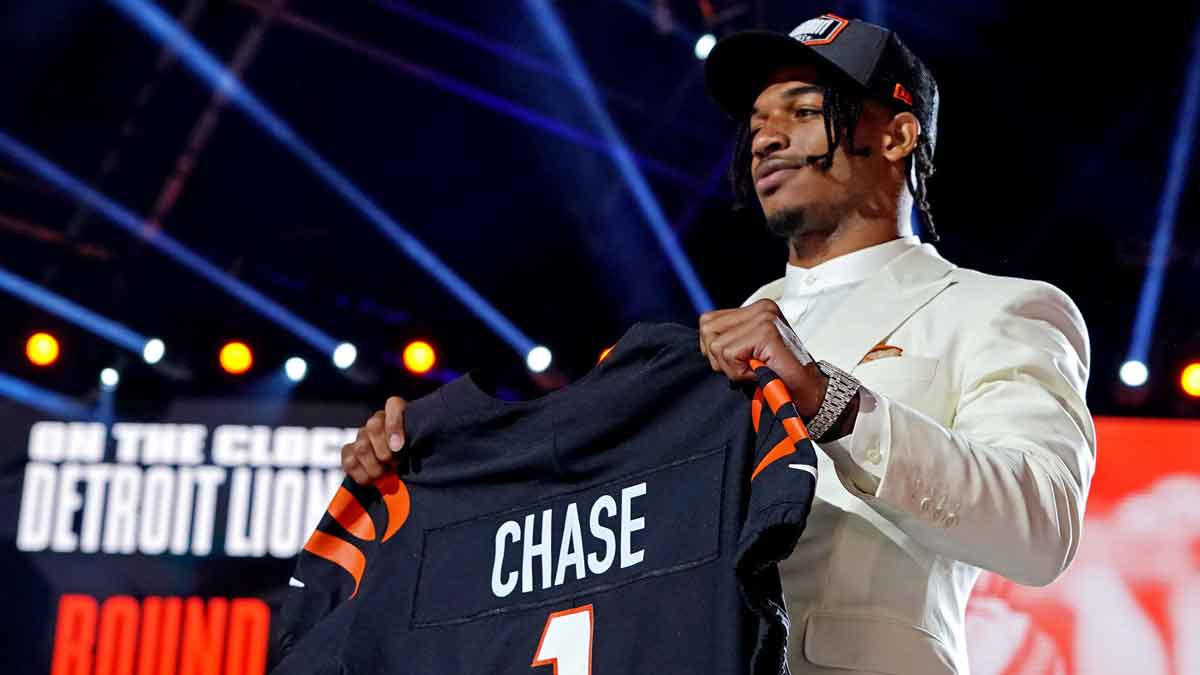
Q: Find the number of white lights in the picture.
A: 7